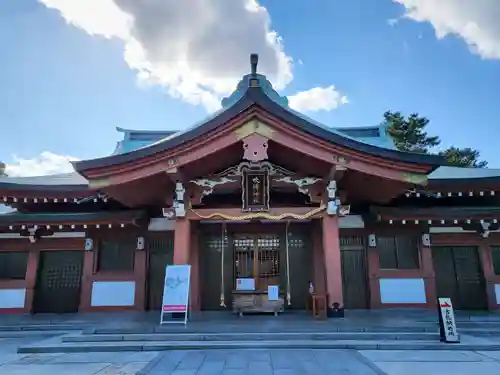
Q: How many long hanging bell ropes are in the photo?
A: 2